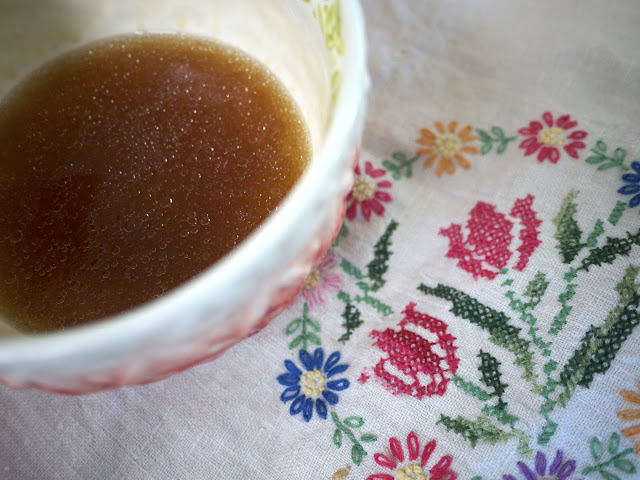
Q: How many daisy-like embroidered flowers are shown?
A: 9